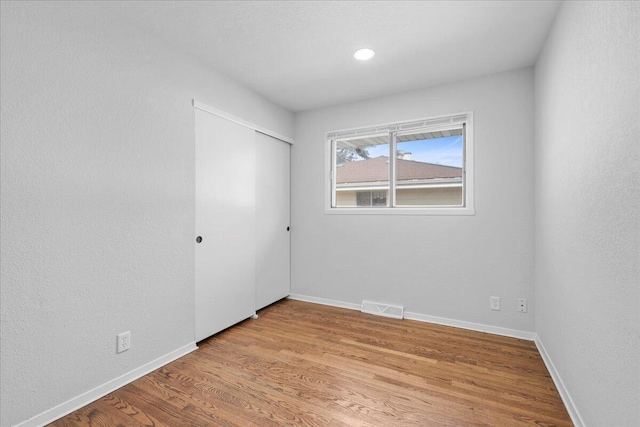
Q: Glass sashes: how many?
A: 2